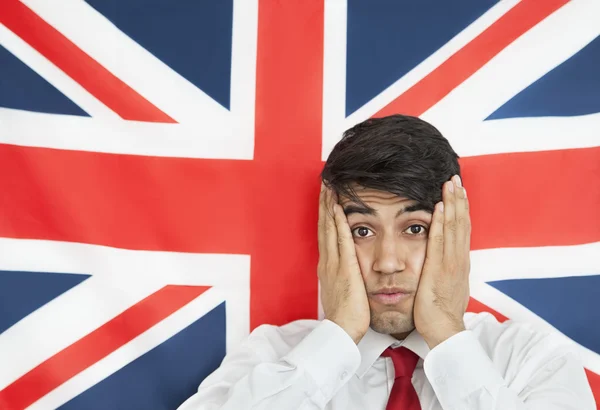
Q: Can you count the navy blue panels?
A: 7